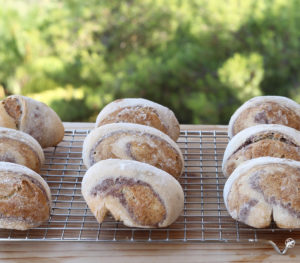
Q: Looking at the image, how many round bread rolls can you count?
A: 9